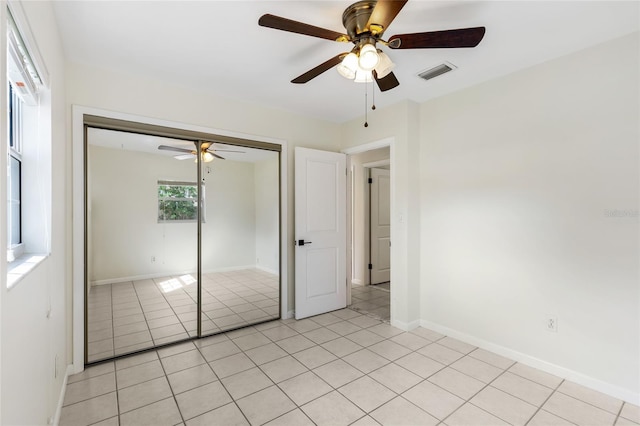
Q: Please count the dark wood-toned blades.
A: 5